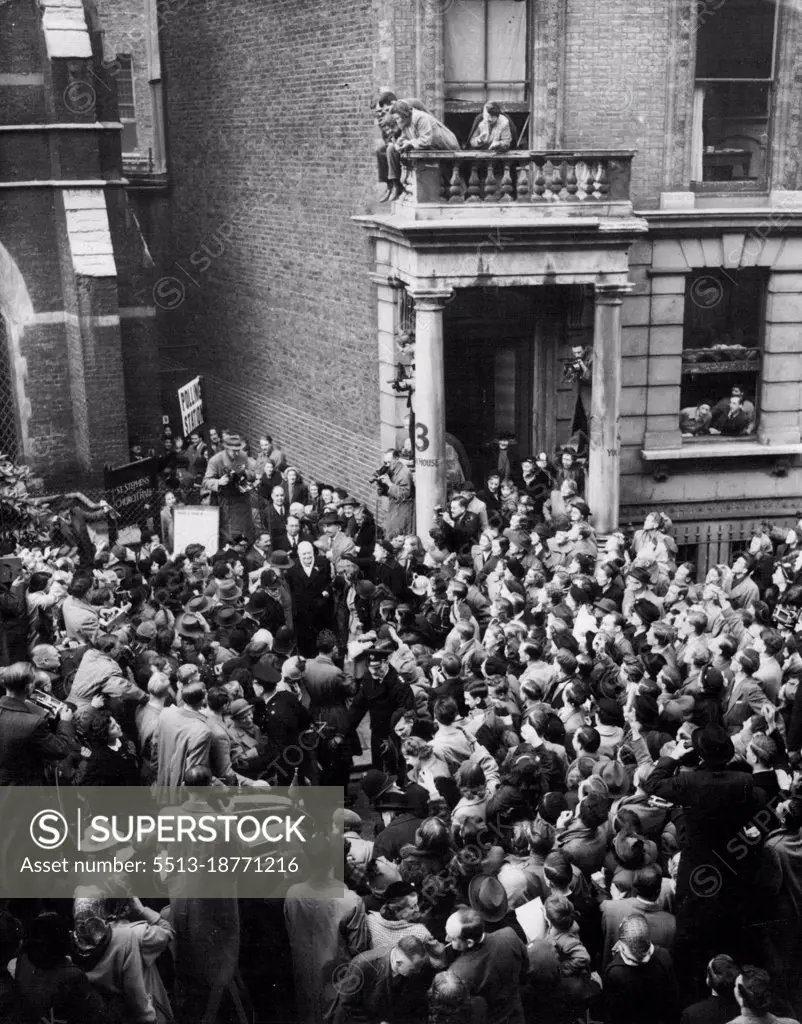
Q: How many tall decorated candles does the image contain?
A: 0